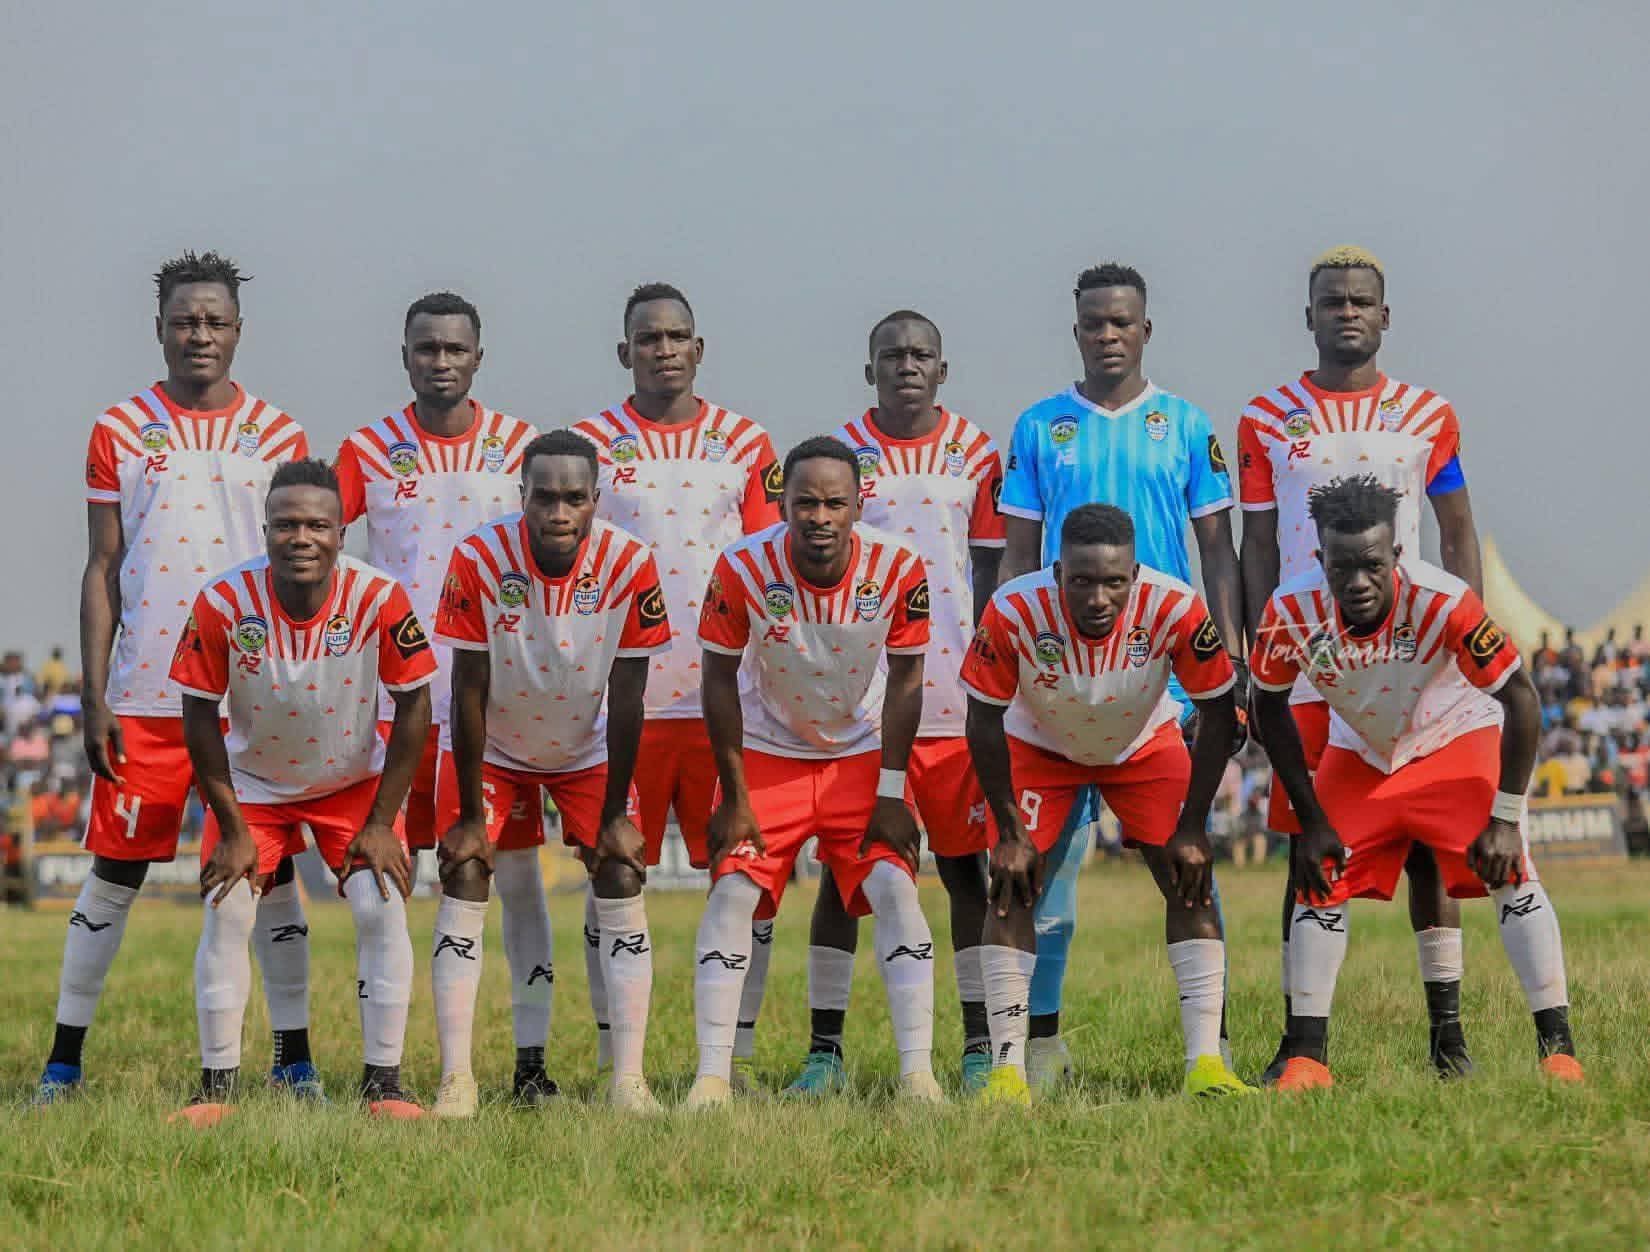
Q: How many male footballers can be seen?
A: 11